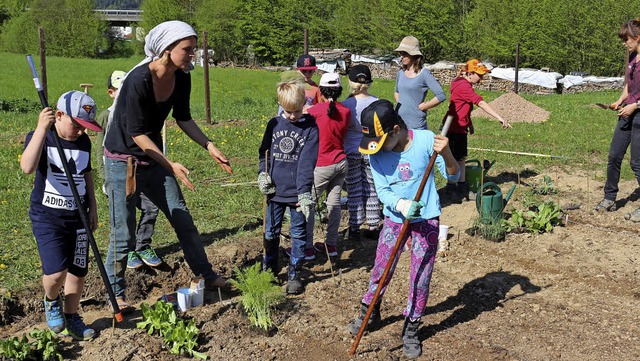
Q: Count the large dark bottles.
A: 0